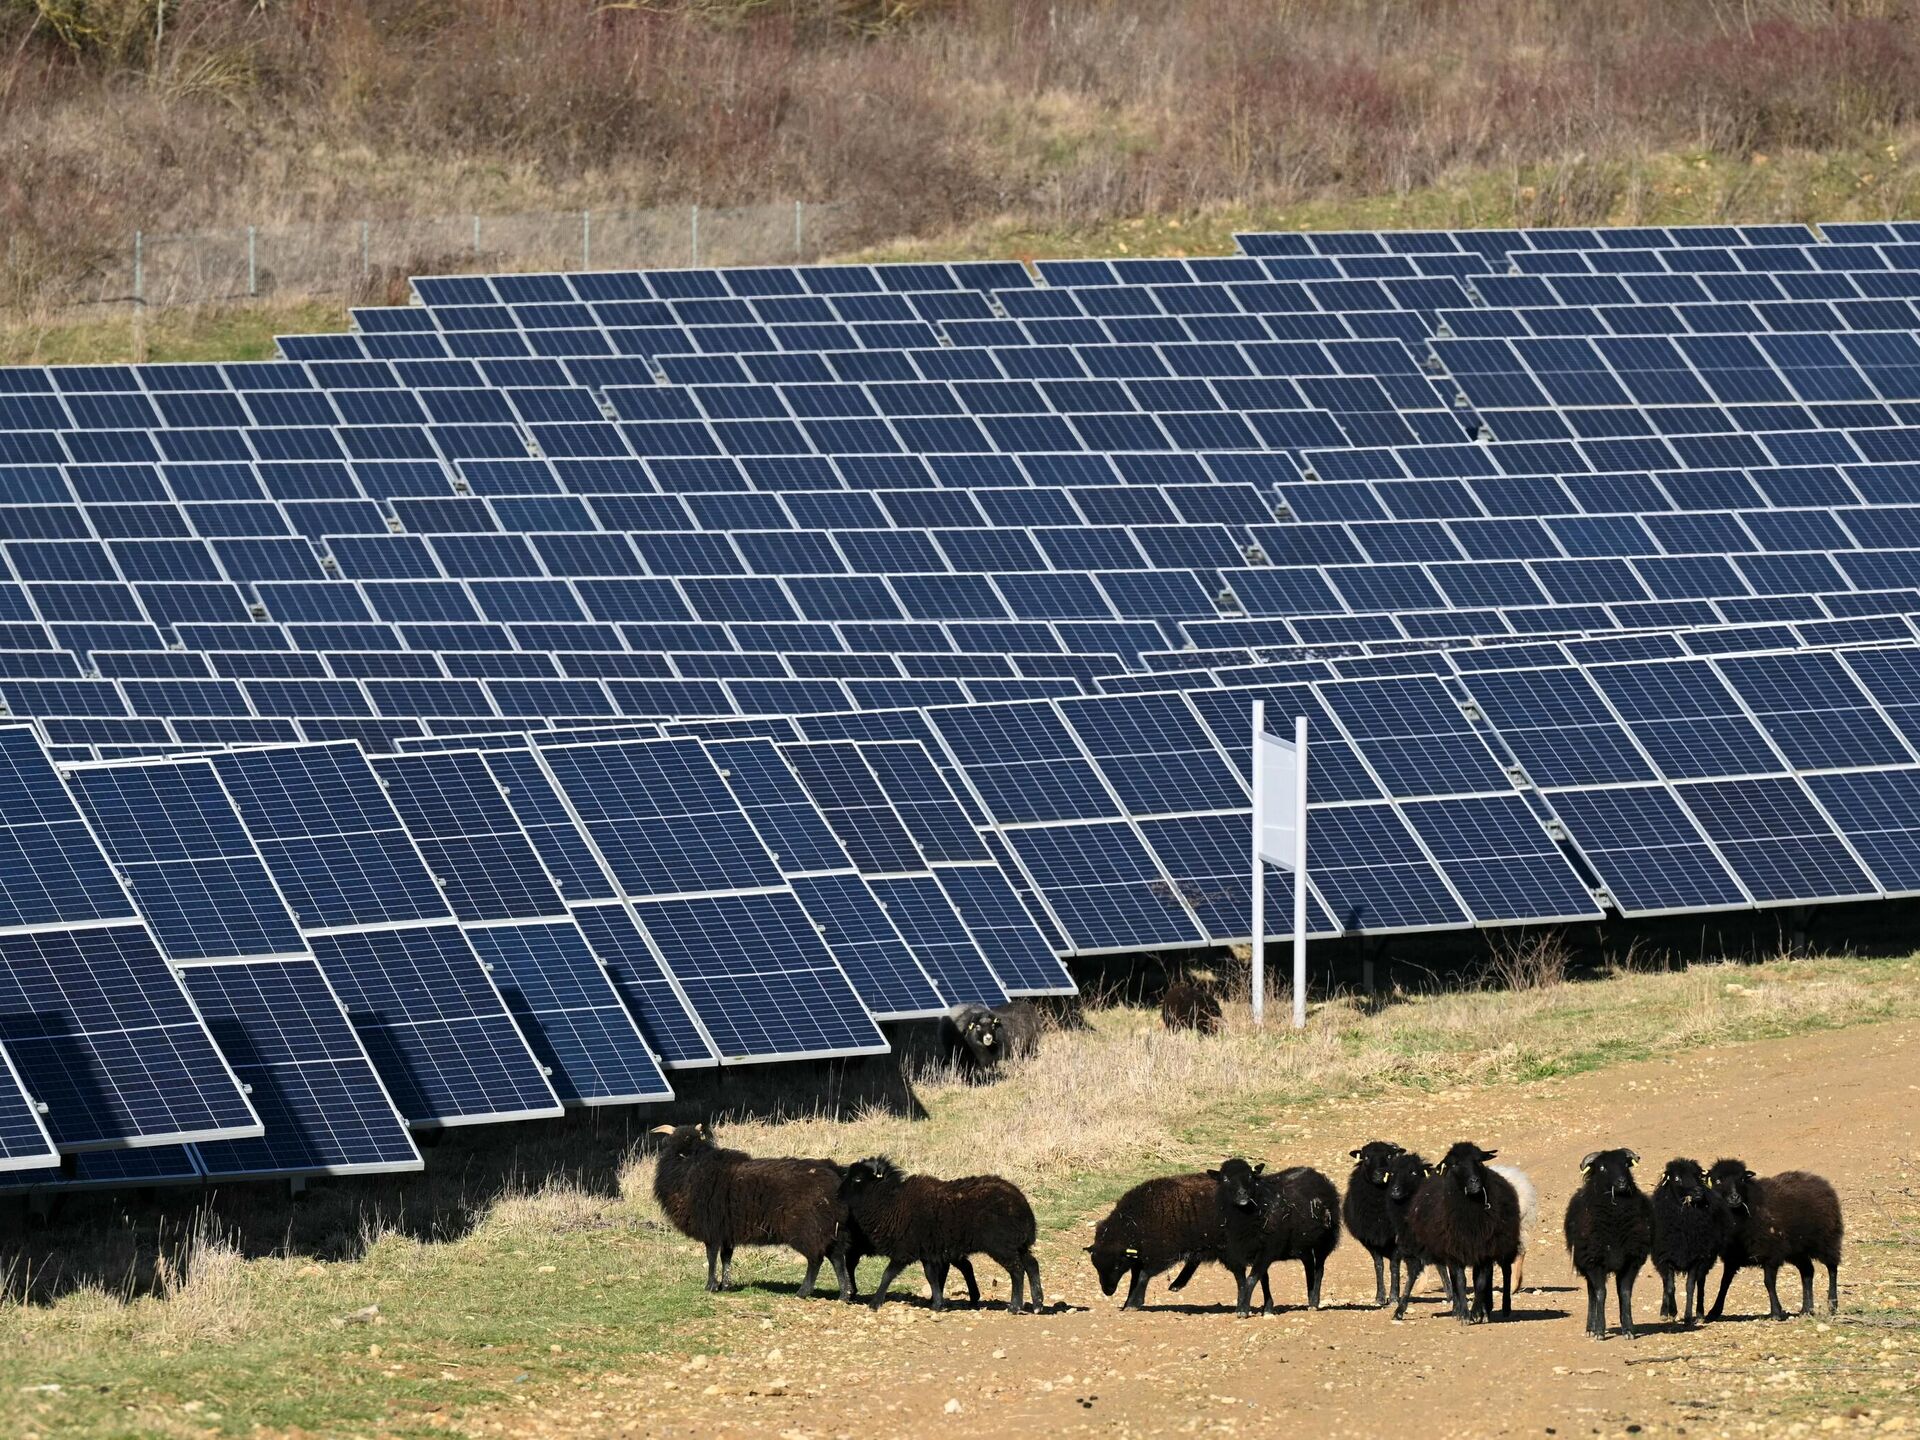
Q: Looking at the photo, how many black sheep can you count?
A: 12